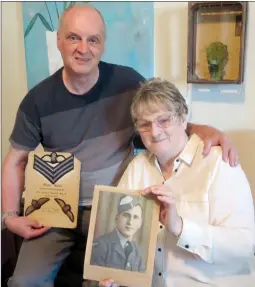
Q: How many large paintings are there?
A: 1